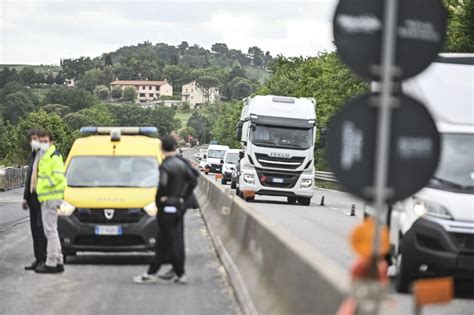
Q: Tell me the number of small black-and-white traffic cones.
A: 2